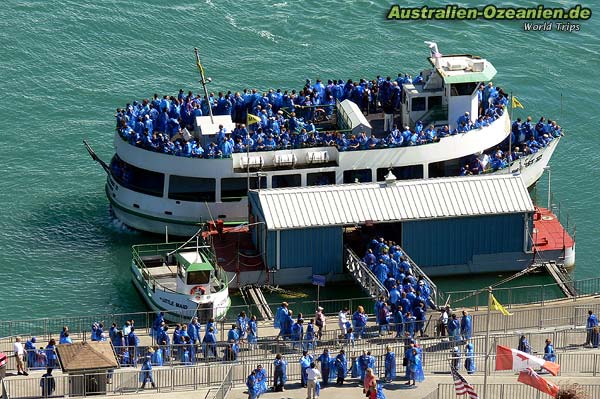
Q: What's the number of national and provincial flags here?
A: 3